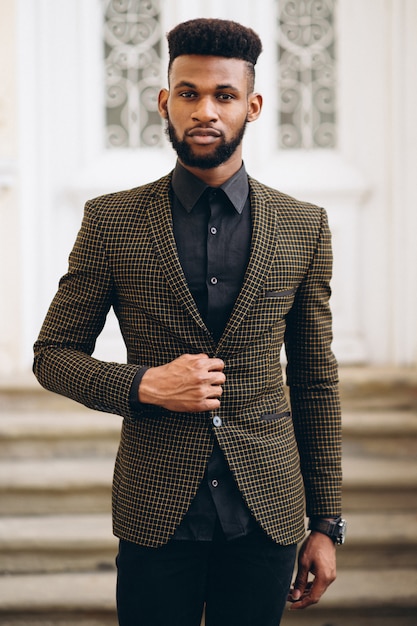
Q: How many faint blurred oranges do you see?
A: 0